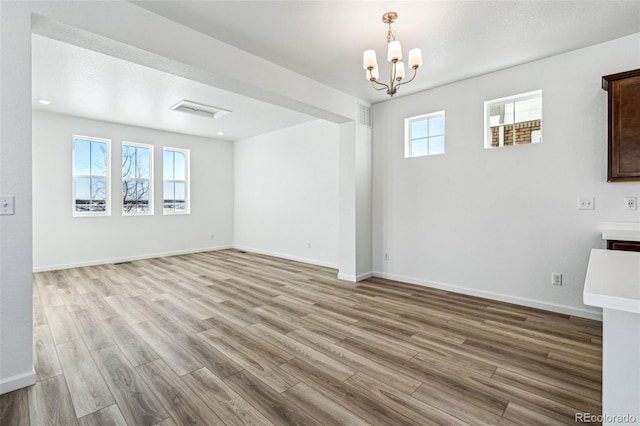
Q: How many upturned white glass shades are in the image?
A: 5